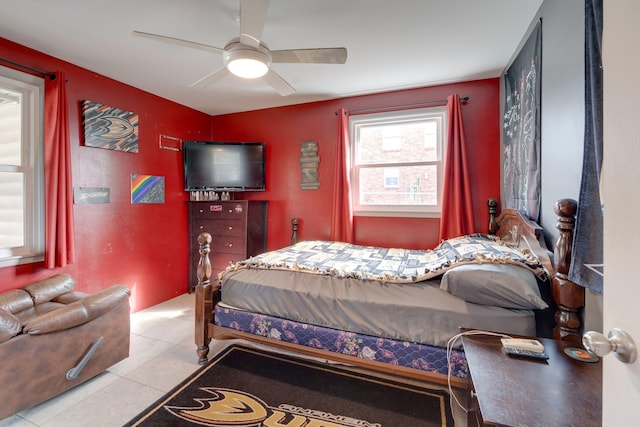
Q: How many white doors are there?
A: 1